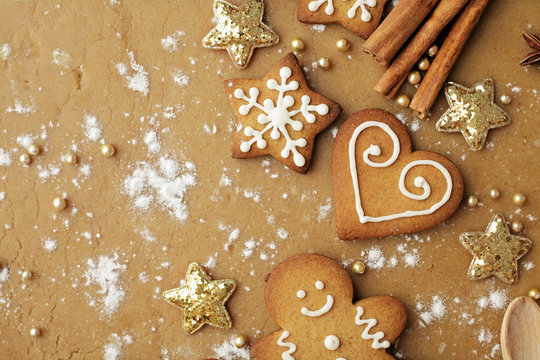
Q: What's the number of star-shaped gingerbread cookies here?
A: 2